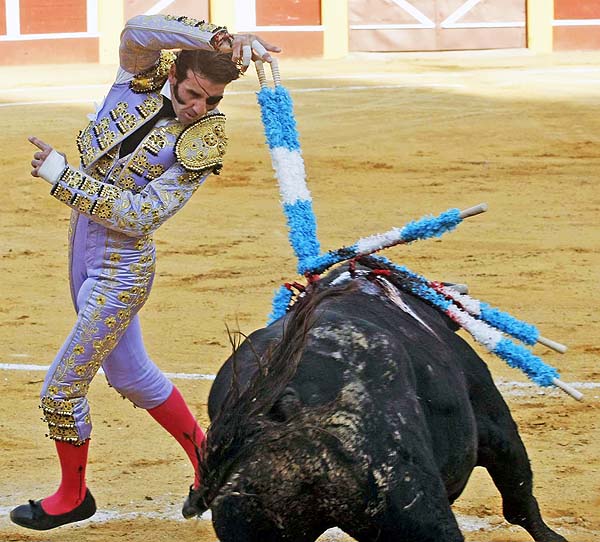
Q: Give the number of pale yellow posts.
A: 4